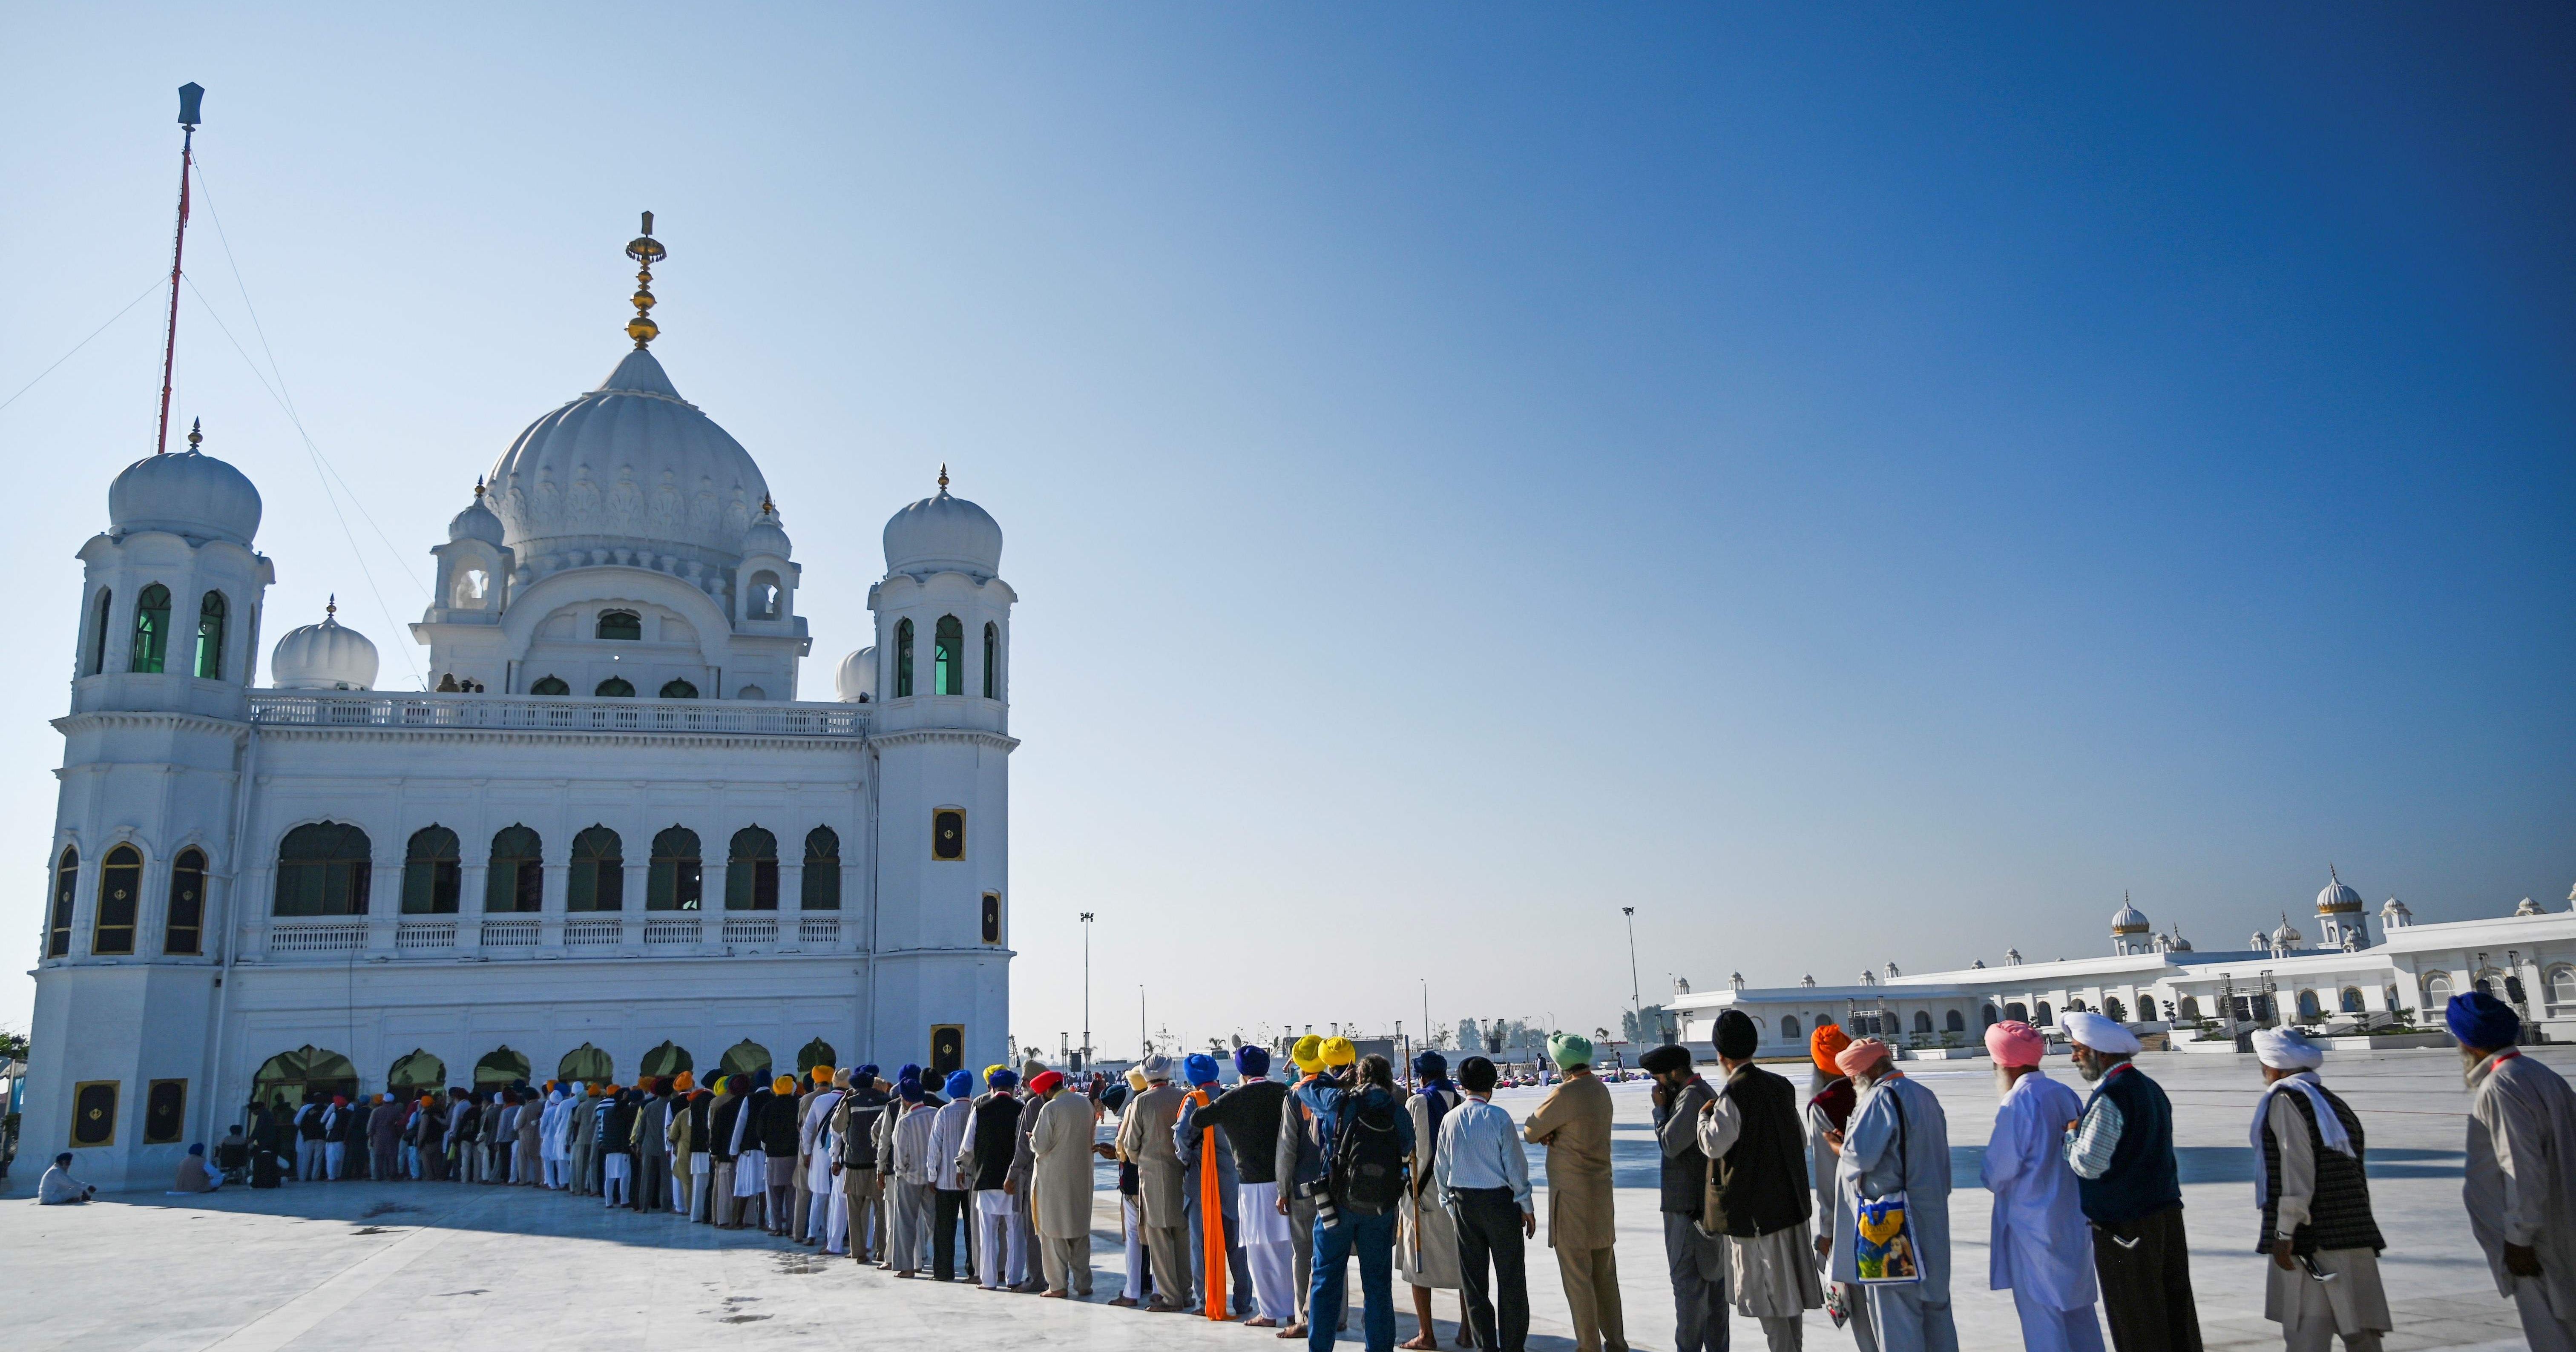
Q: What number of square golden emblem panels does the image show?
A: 5